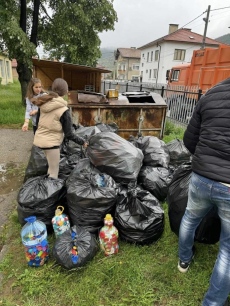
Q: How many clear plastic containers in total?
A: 3